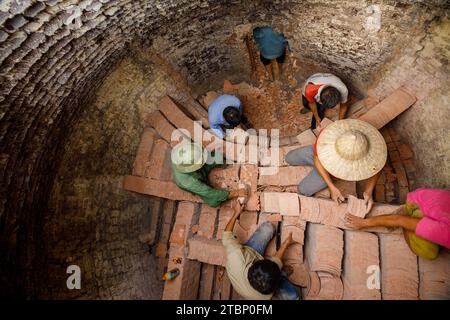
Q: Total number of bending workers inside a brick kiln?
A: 7